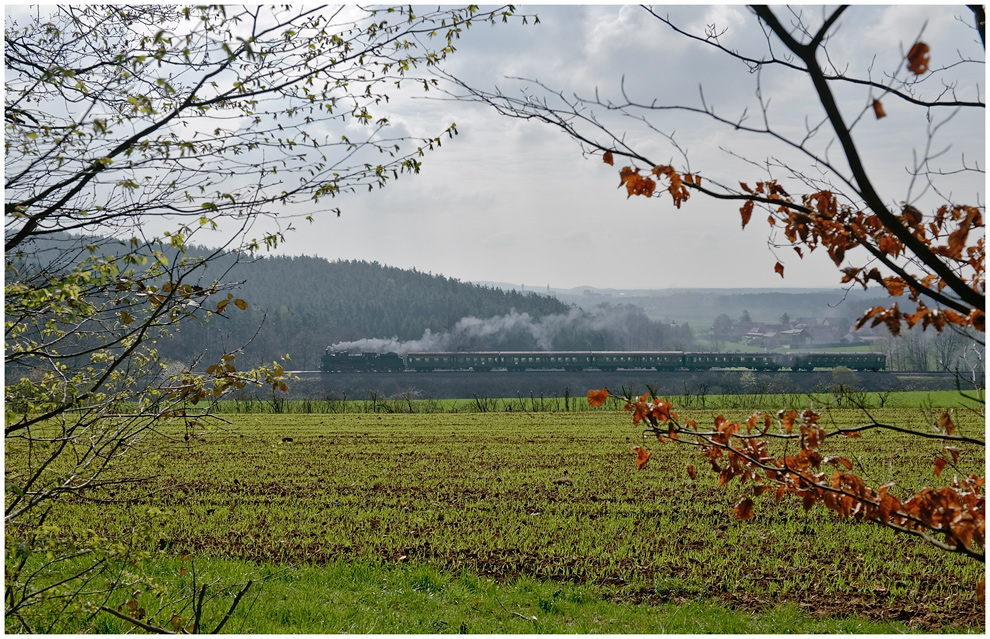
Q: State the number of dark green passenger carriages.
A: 5